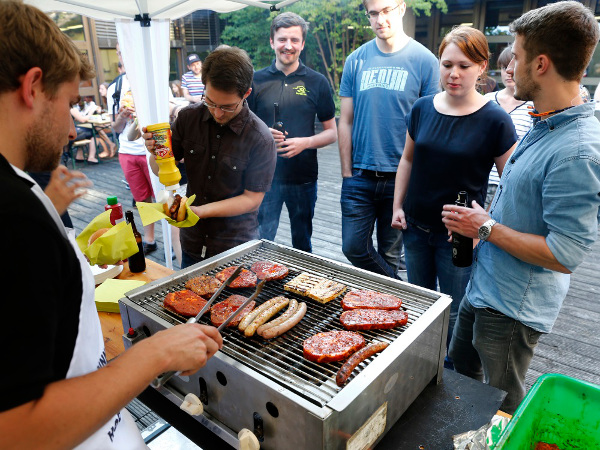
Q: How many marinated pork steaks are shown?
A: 8